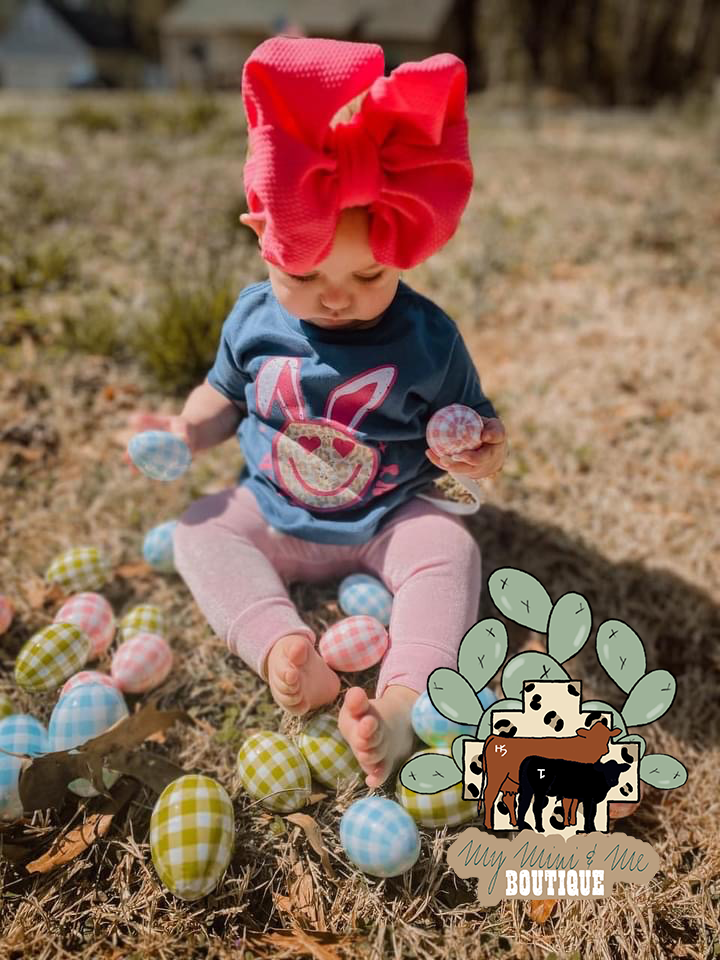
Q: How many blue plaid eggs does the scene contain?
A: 7